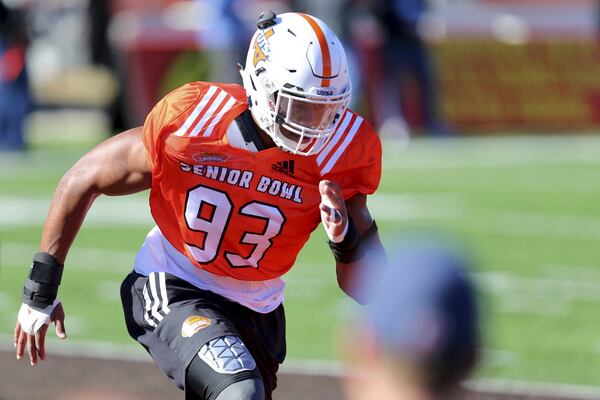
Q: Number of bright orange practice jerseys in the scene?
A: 1